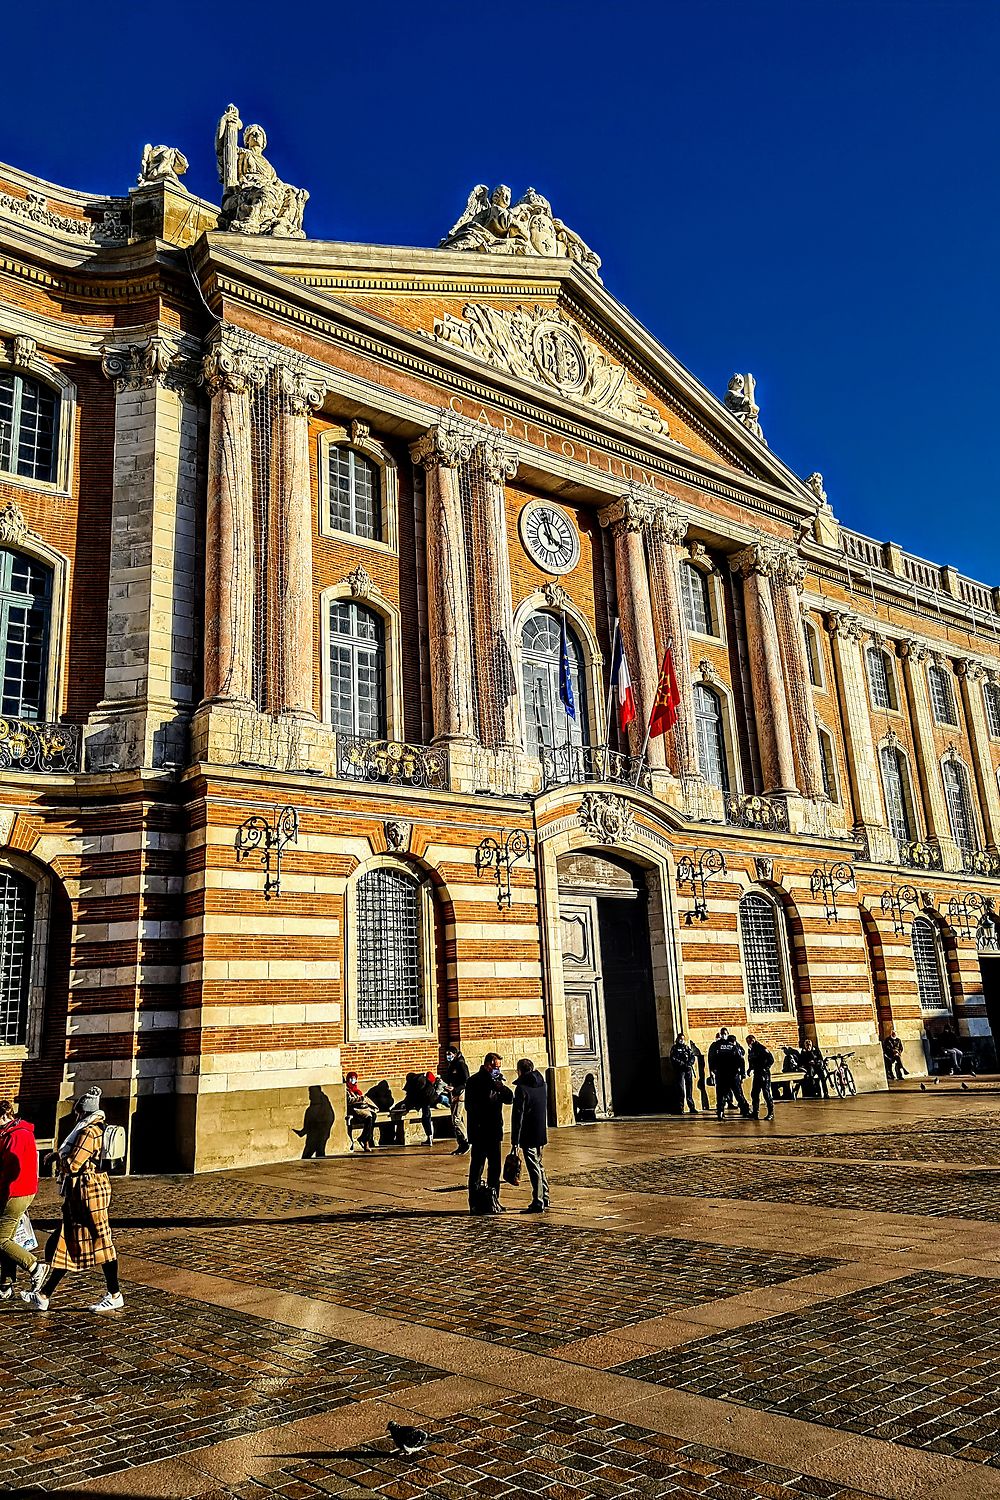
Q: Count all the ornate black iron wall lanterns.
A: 6